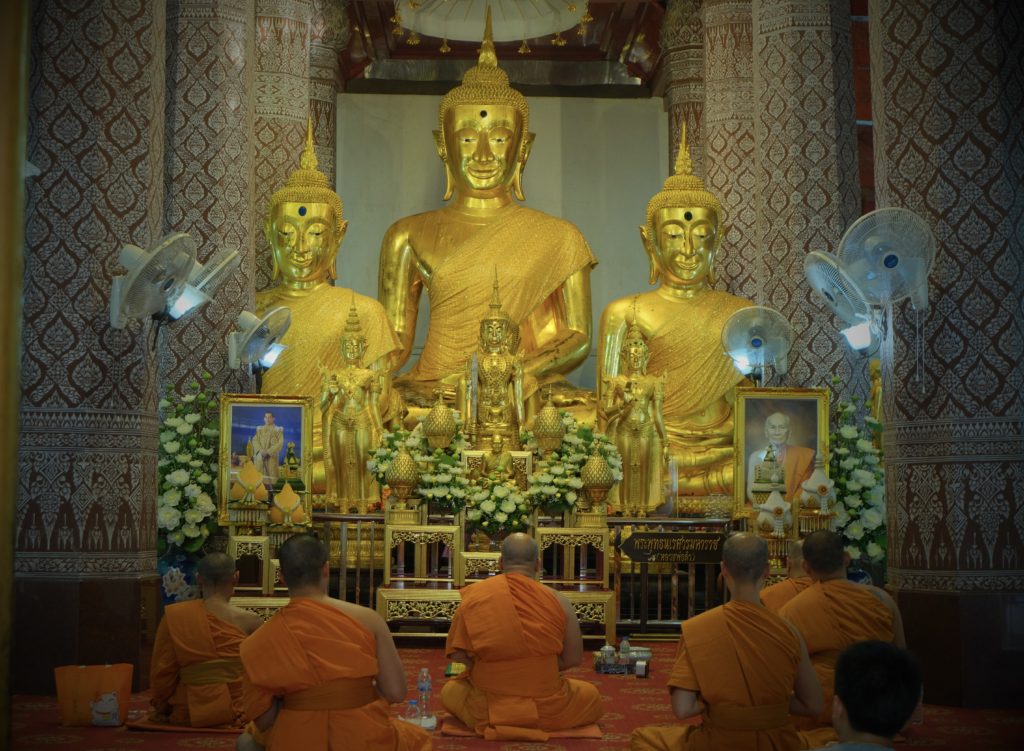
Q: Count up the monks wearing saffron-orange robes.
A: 6